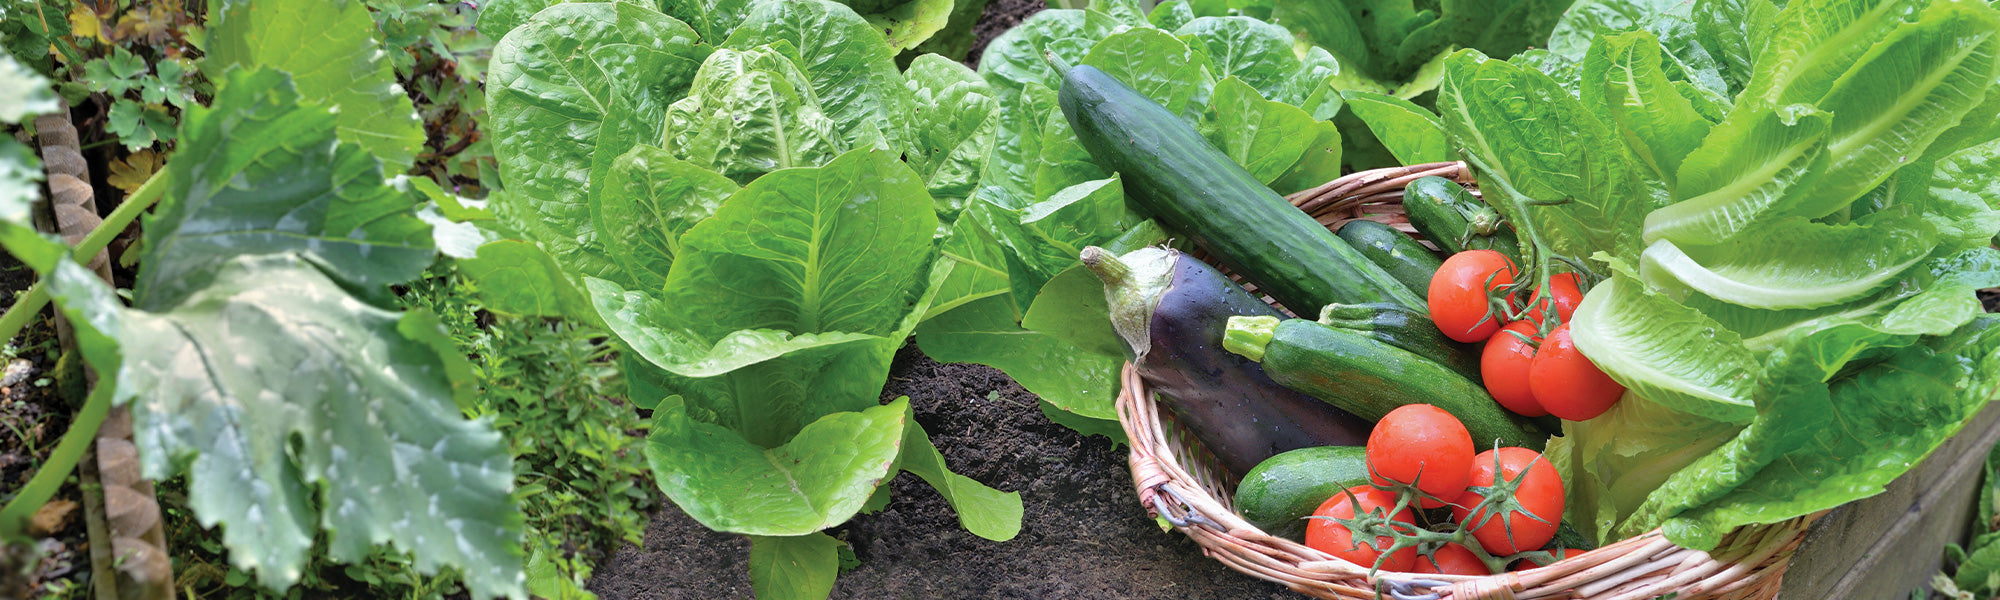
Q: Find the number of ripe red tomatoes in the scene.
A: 9